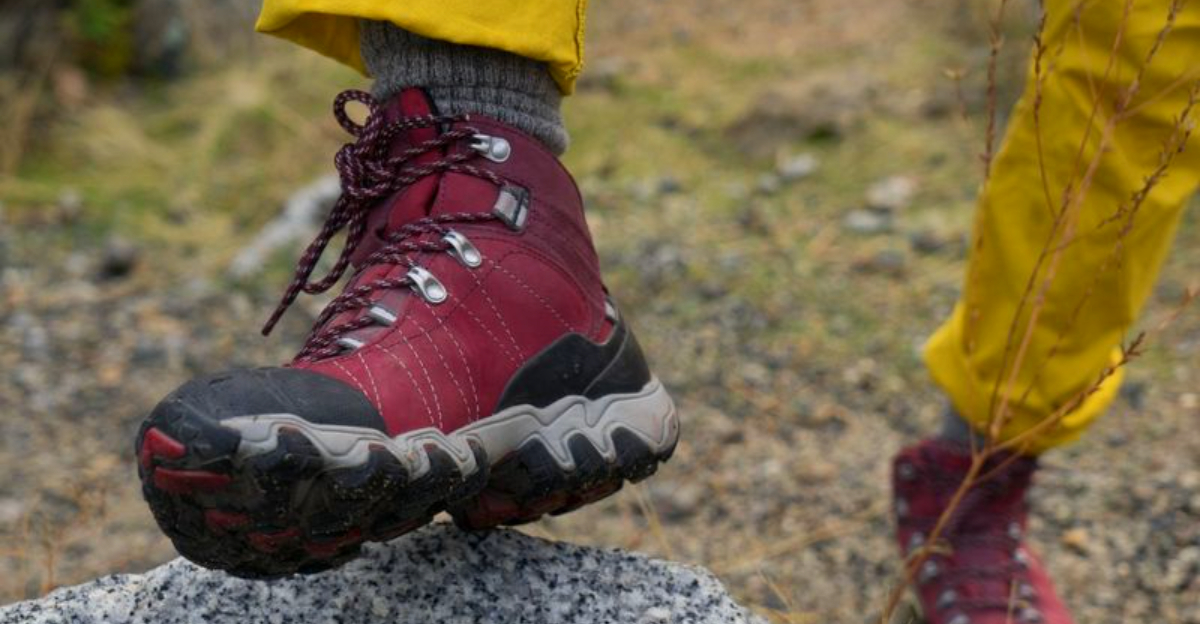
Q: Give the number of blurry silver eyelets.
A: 10